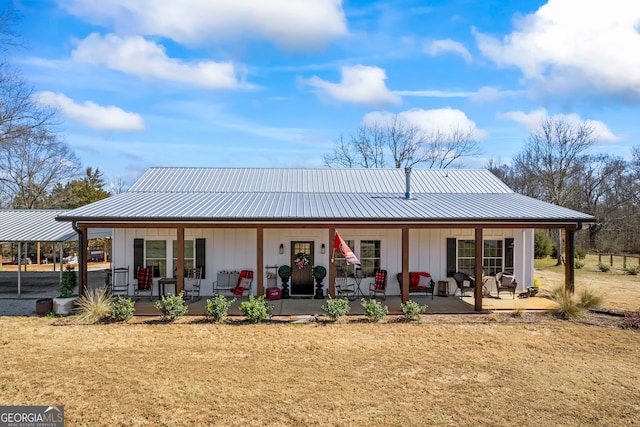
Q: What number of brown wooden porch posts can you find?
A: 7